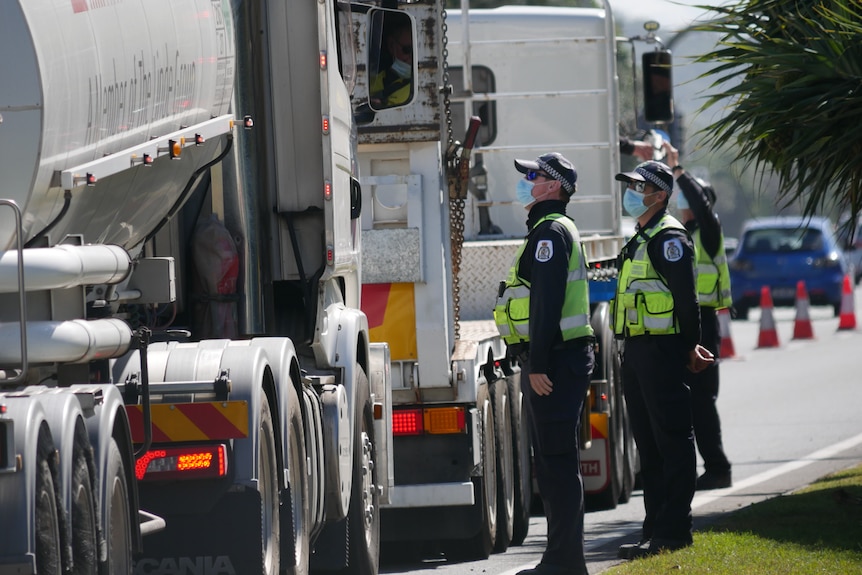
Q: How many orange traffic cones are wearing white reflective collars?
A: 4